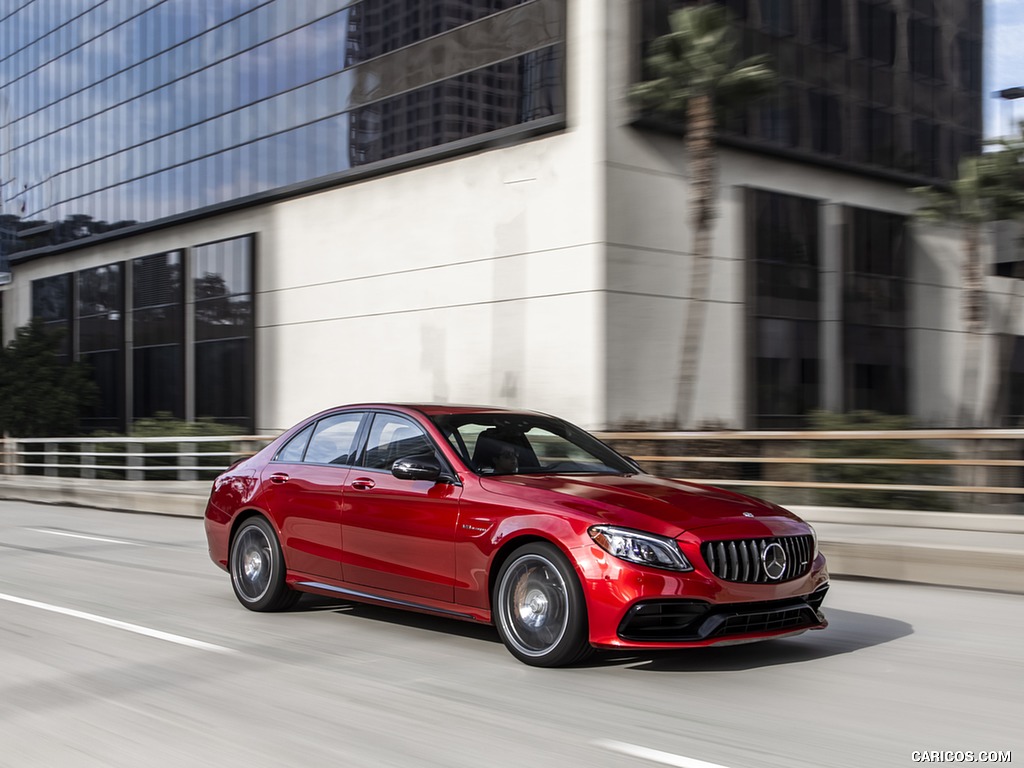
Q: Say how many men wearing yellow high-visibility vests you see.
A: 0